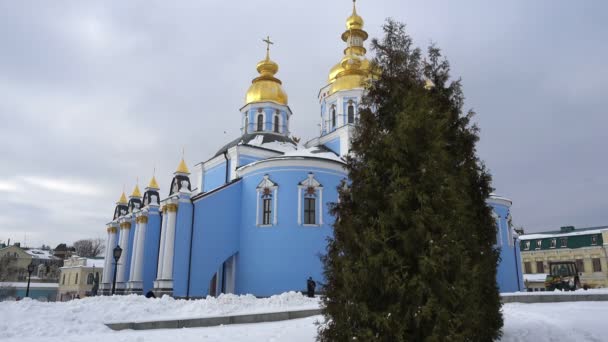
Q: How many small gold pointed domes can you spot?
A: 4